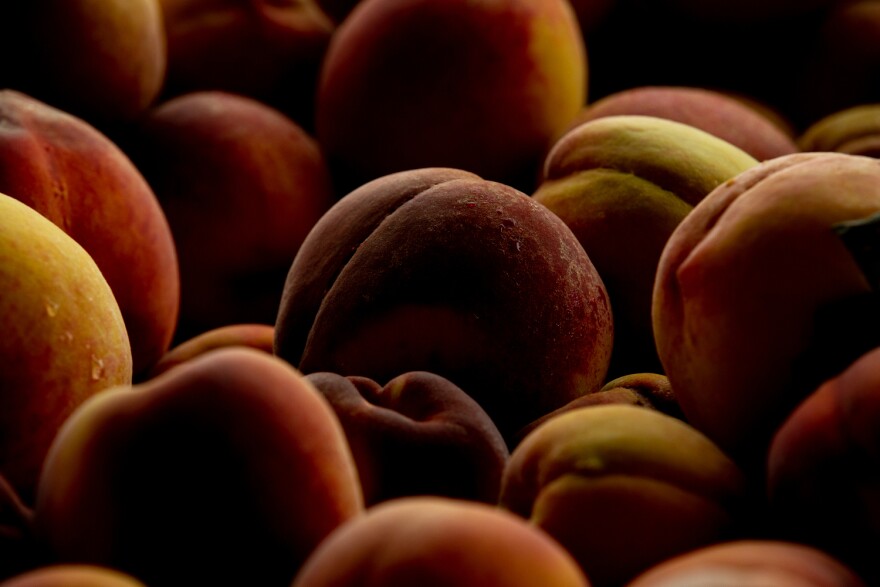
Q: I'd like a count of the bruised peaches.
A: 0